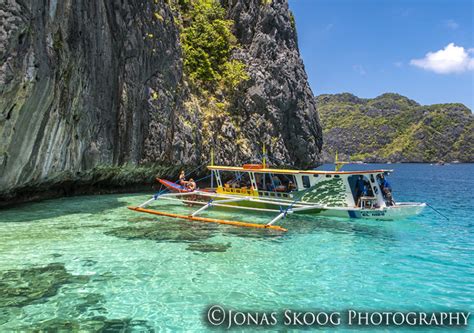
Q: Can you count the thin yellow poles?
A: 3